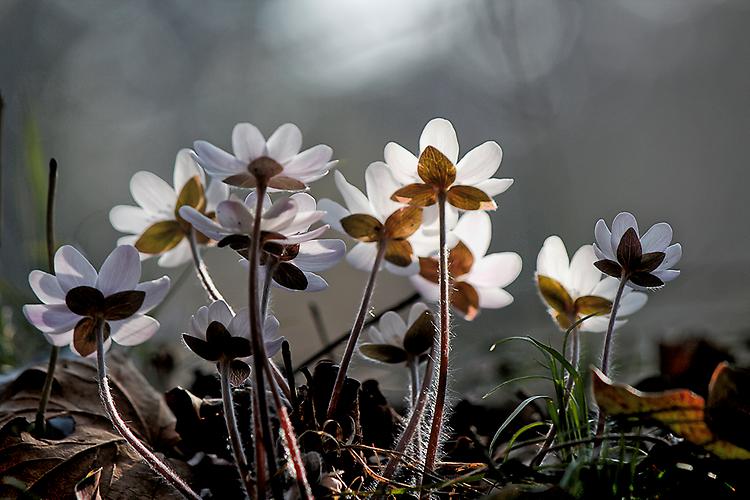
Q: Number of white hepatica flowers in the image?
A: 12